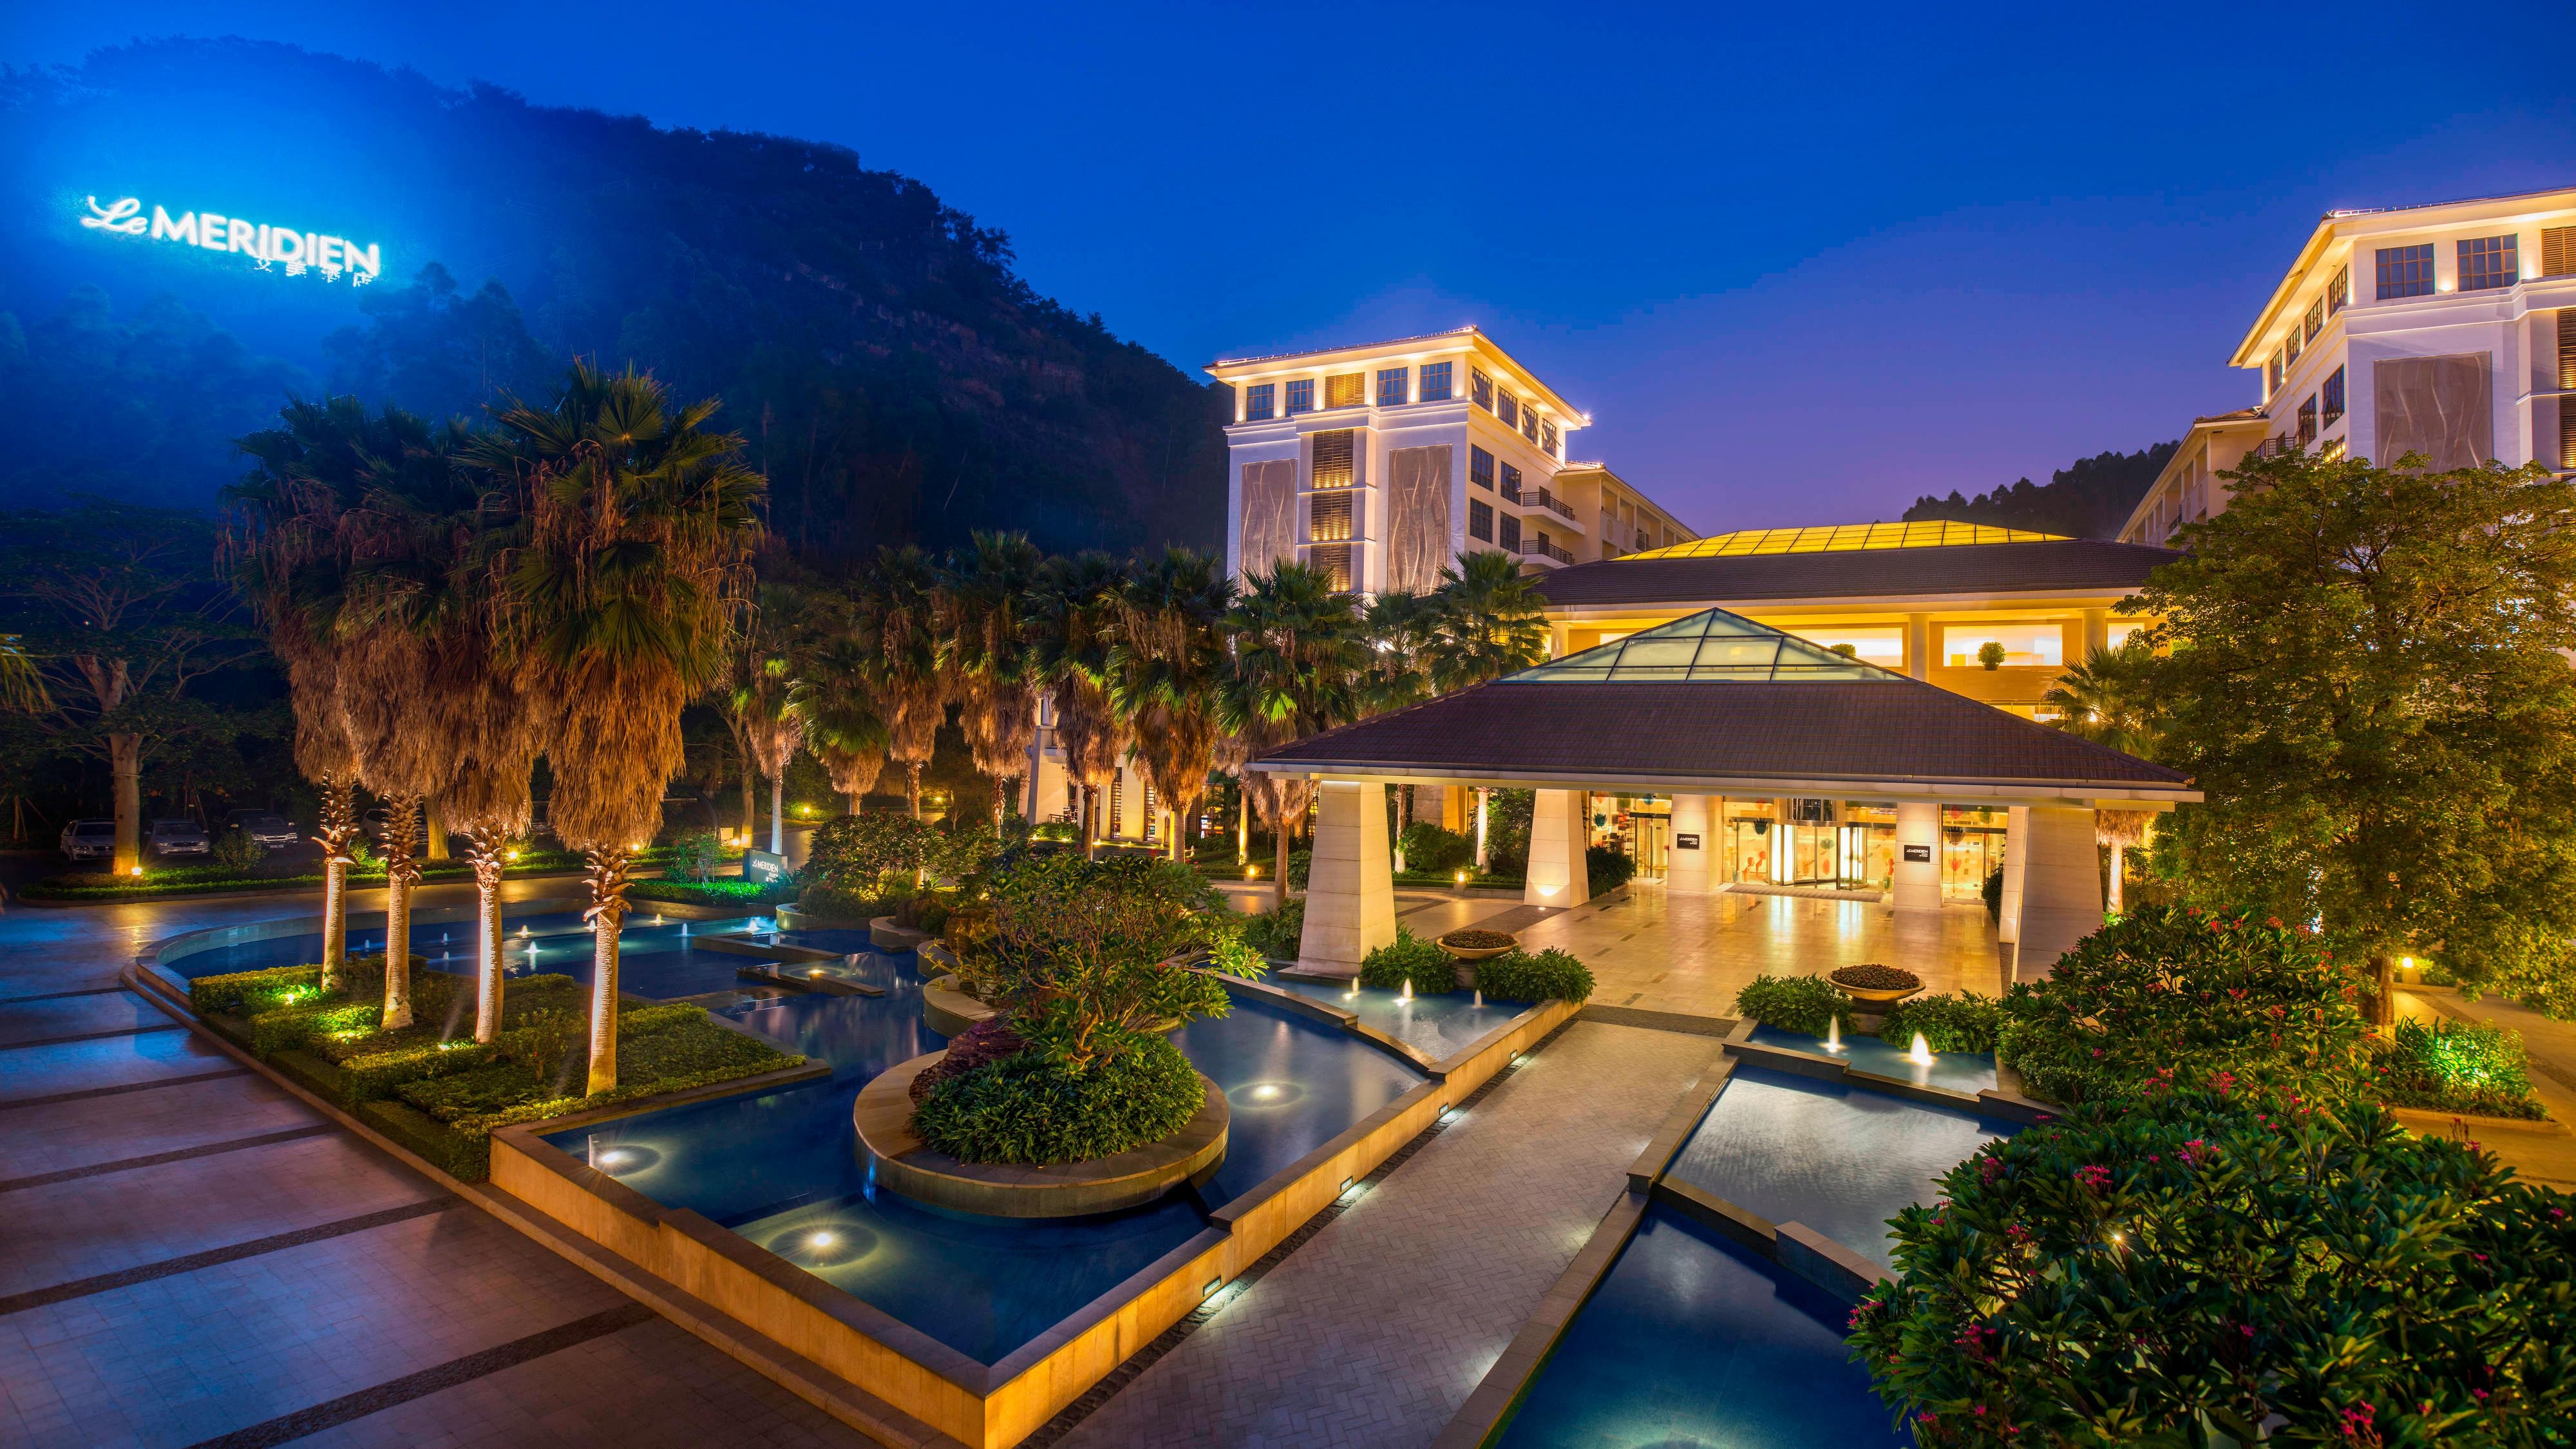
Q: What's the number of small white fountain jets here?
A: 14